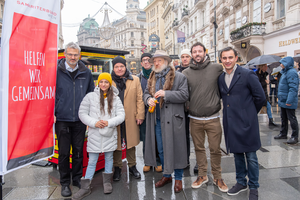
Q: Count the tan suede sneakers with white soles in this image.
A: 2